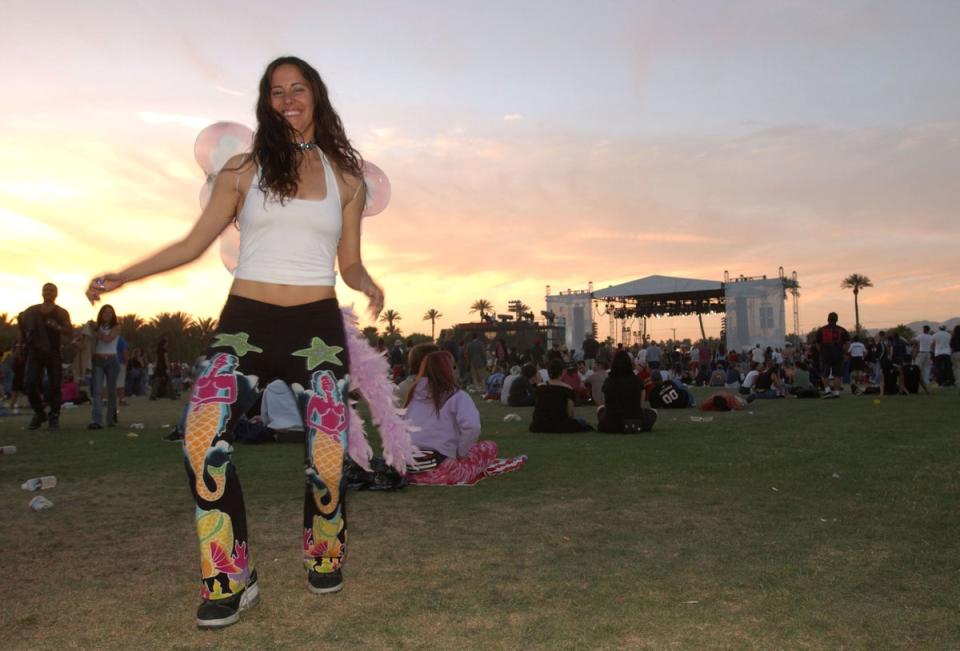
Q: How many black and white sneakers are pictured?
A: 2